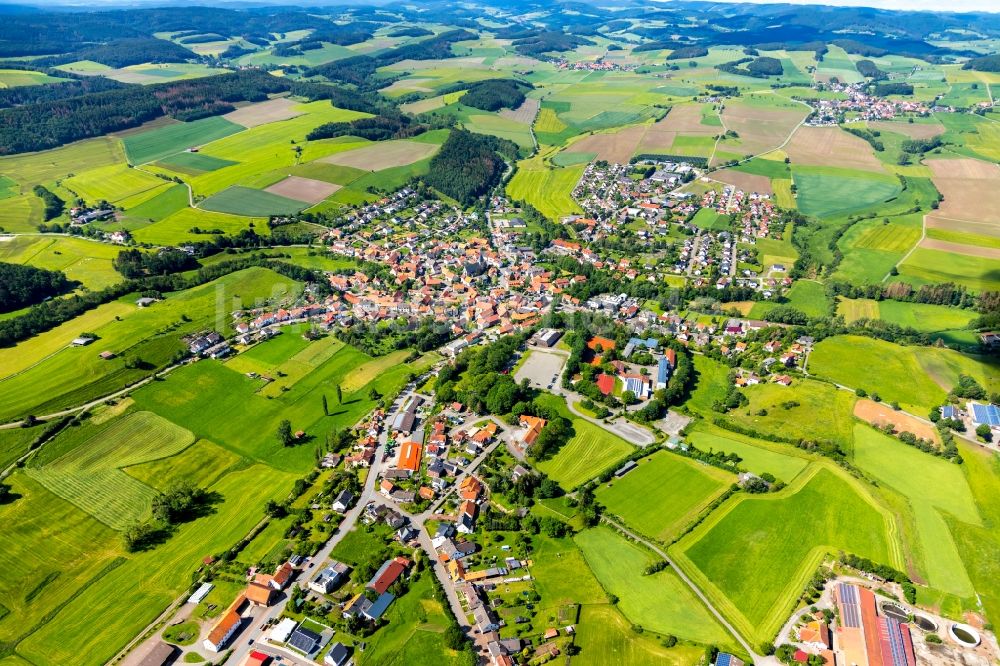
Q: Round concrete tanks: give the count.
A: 3